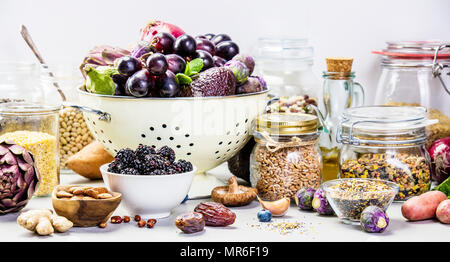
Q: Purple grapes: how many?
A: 14